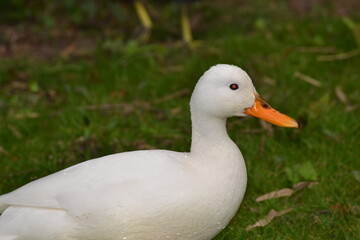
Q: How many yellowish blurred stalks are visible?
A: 2